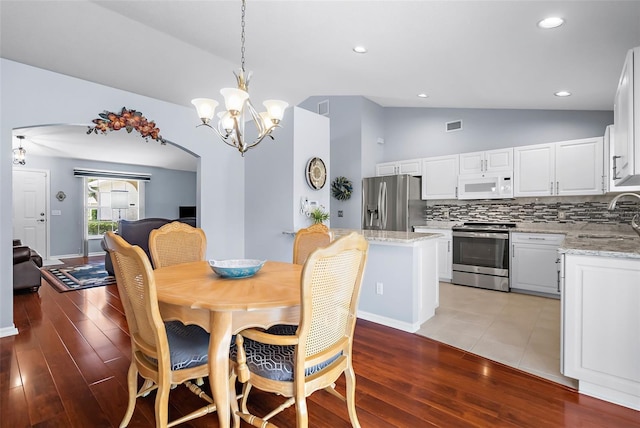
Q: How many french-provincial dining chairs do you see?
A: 4